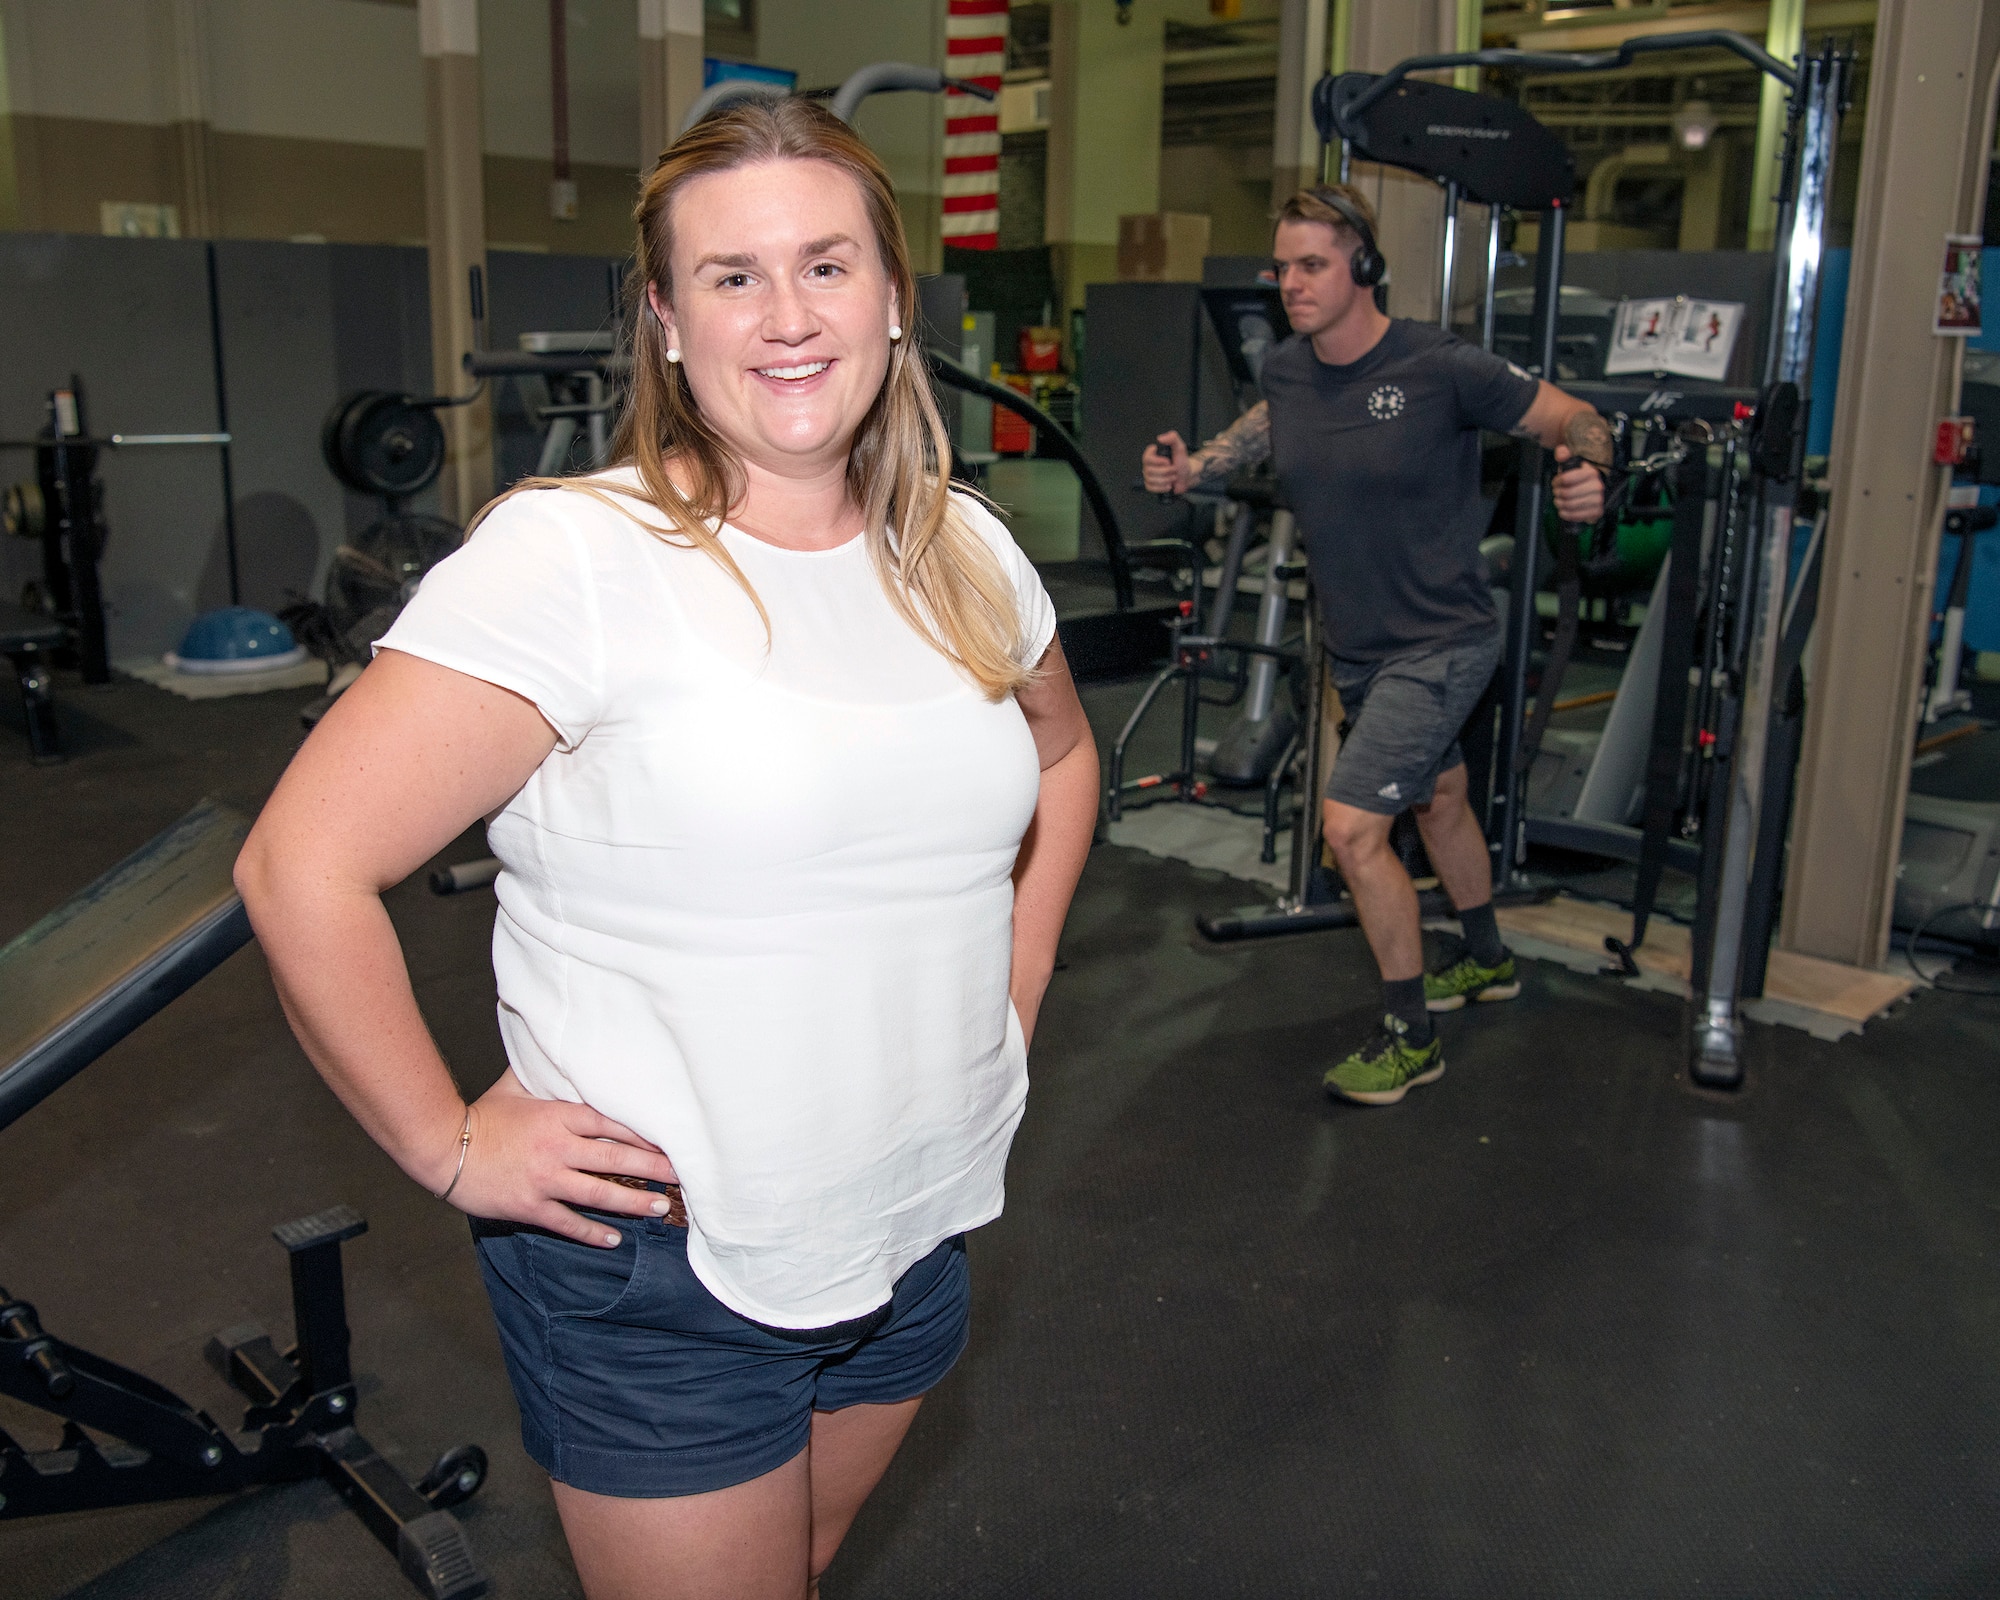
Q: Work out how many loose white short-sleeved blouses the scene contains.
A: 1